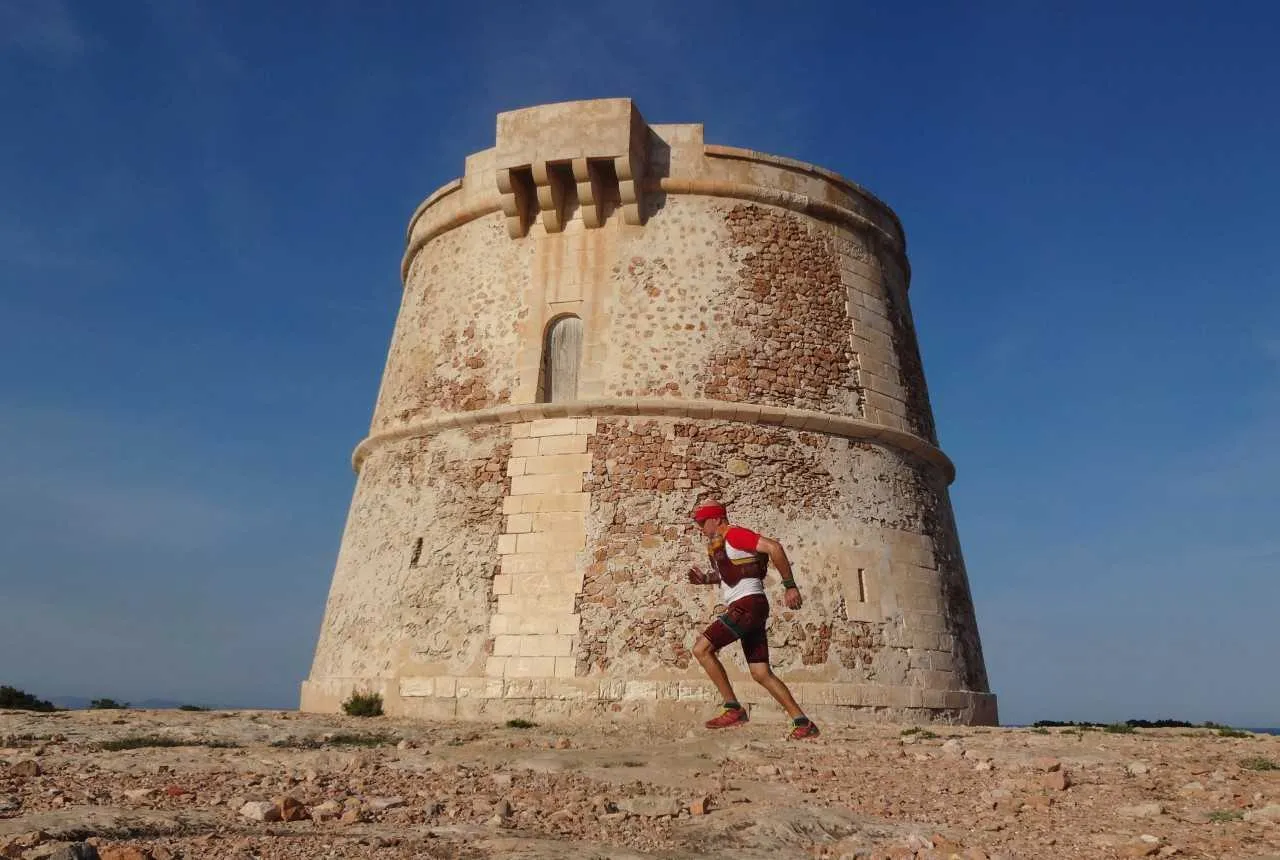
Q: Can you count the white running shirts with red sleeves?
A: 1